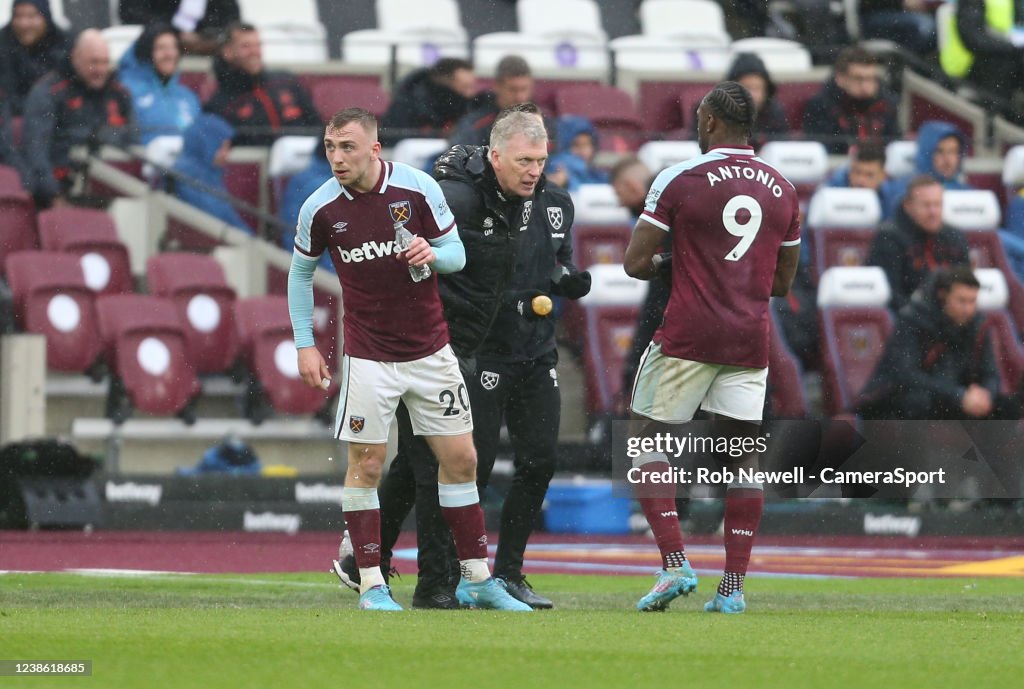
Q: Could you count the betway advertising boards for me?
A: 4